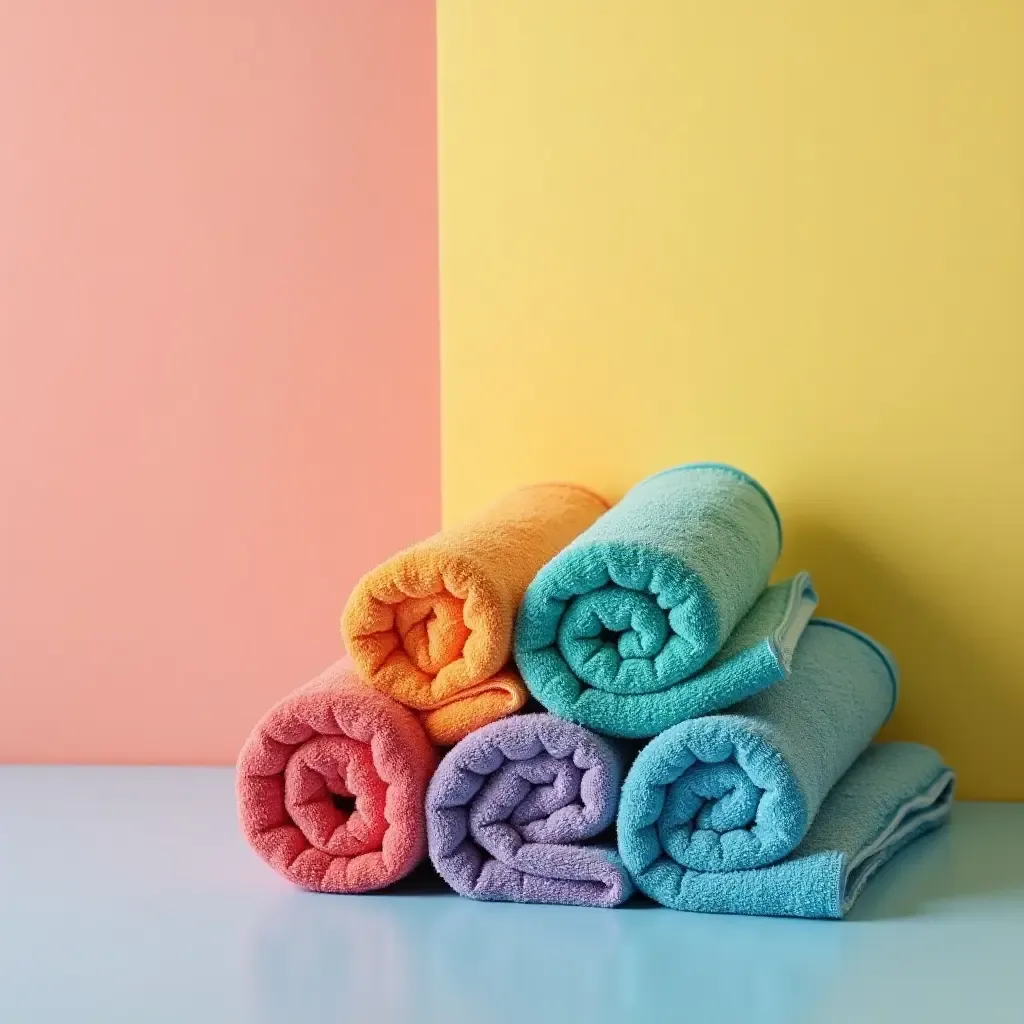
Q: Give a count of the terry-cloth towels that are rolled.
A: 5